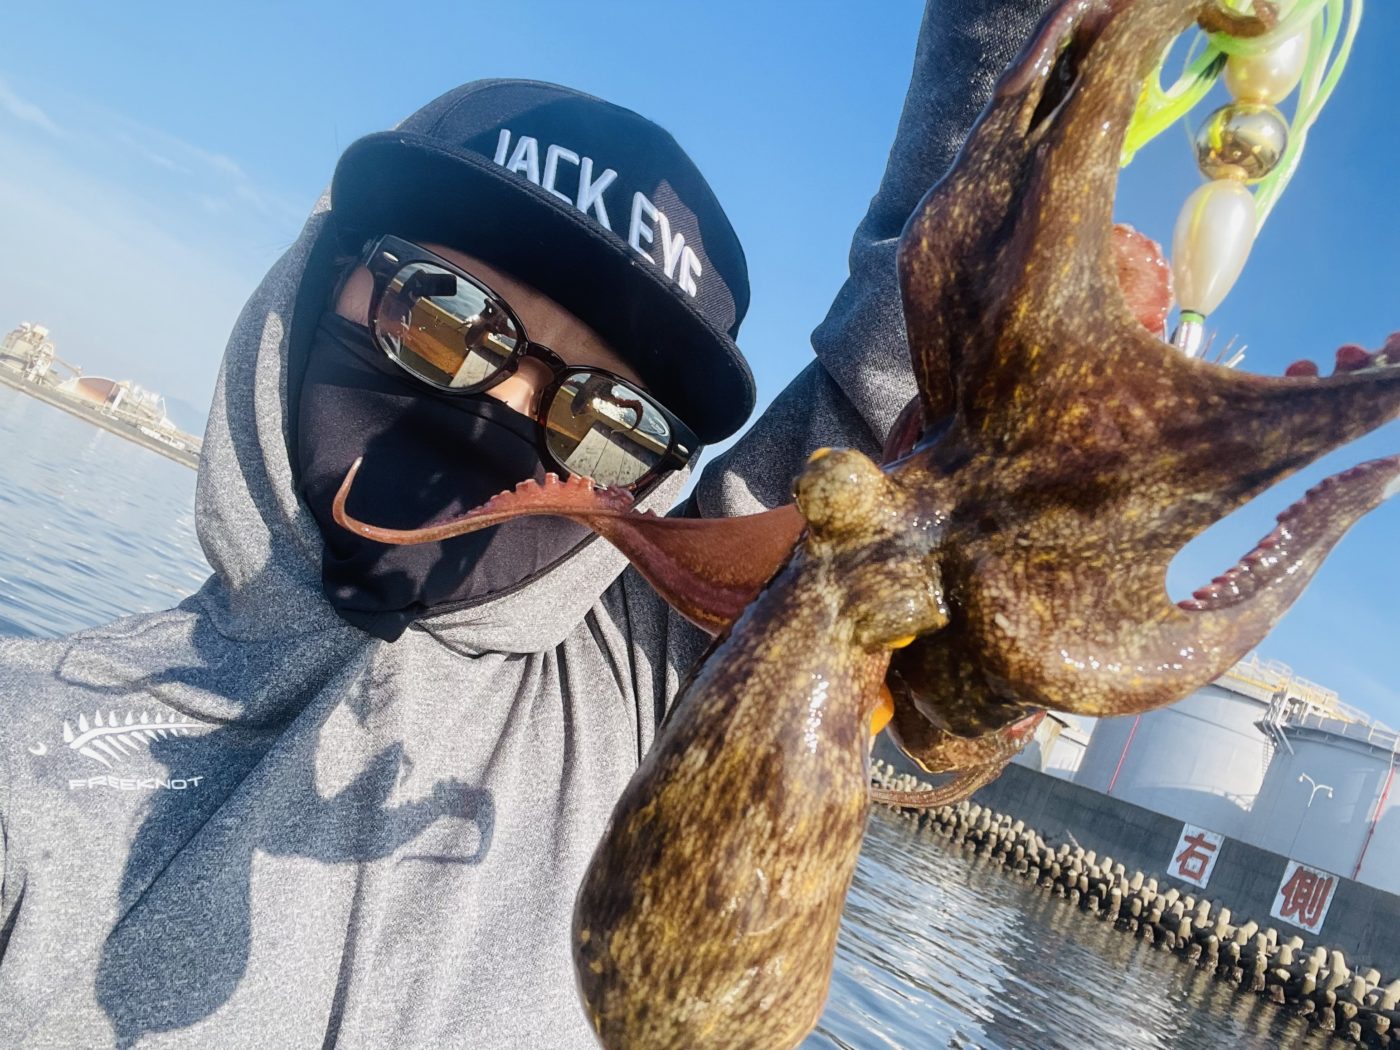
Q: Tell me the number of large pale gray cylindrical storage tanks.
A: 2